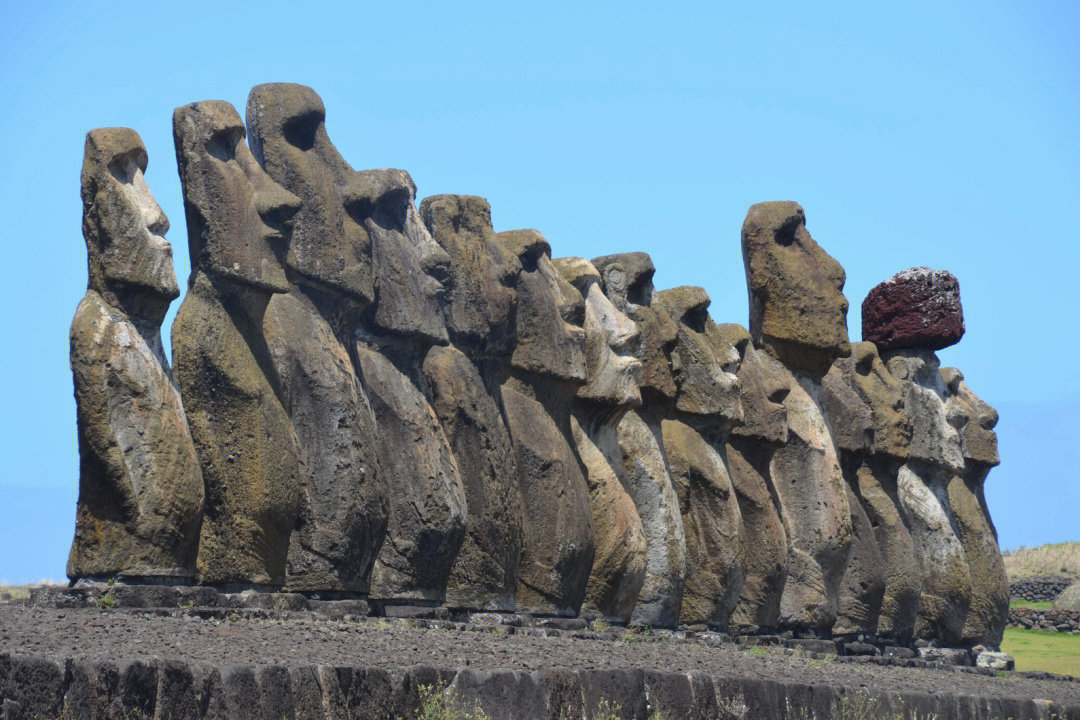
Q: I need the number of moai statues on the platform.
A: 15